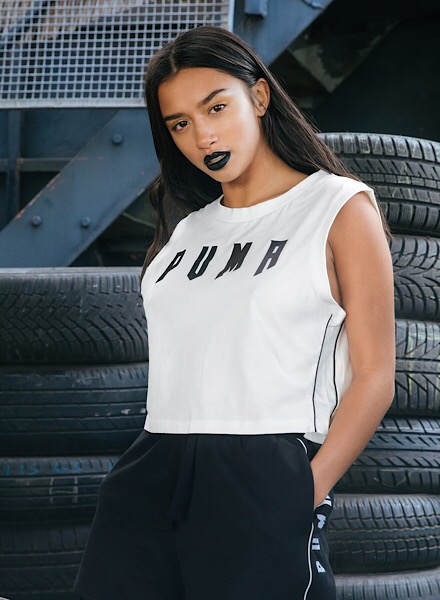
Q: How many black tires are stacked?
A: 10